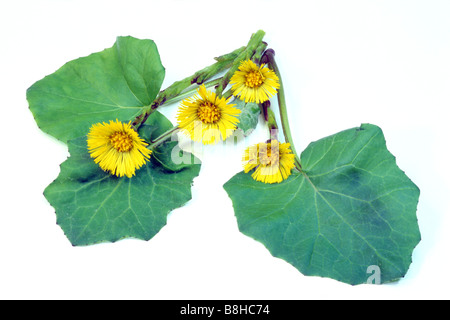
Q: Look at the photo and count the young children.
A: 0